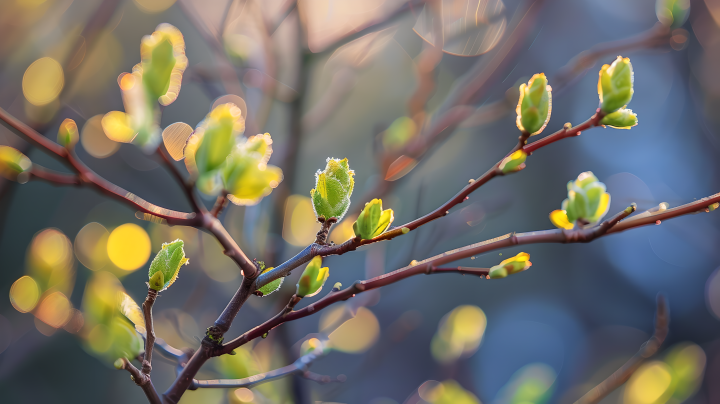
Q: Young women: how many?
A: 0